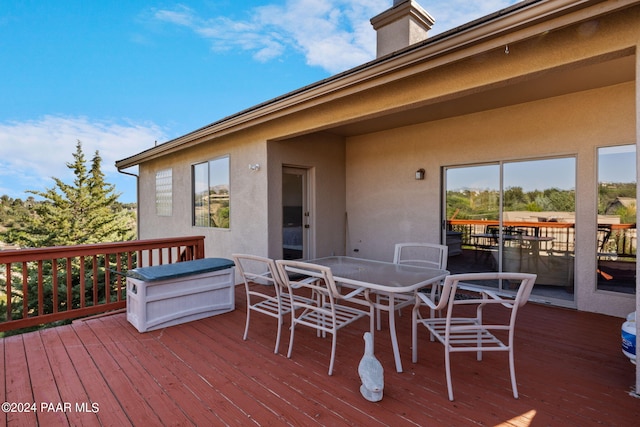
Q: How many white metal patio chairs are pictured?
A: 4